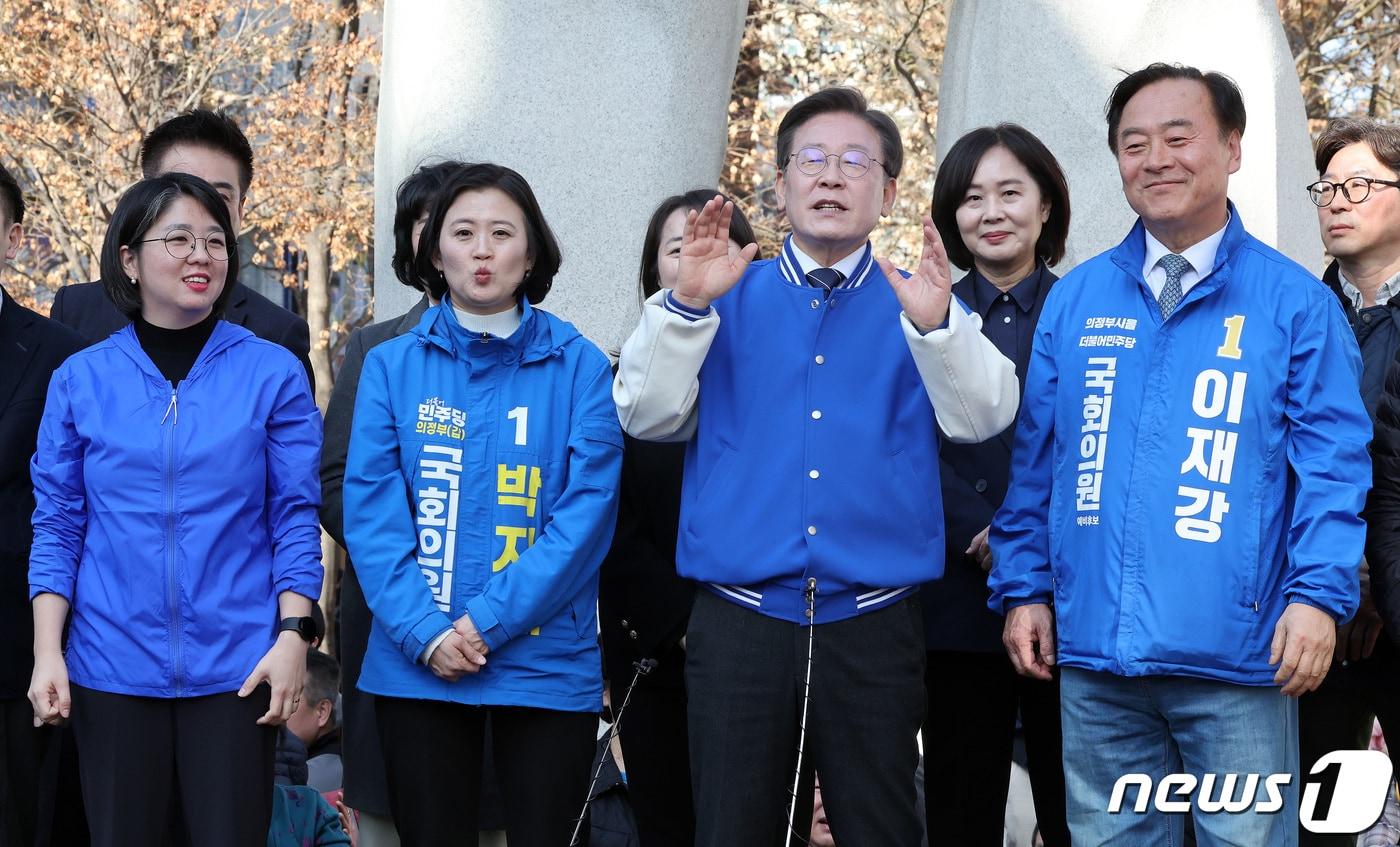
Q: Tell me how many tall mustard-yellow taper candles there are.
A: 0